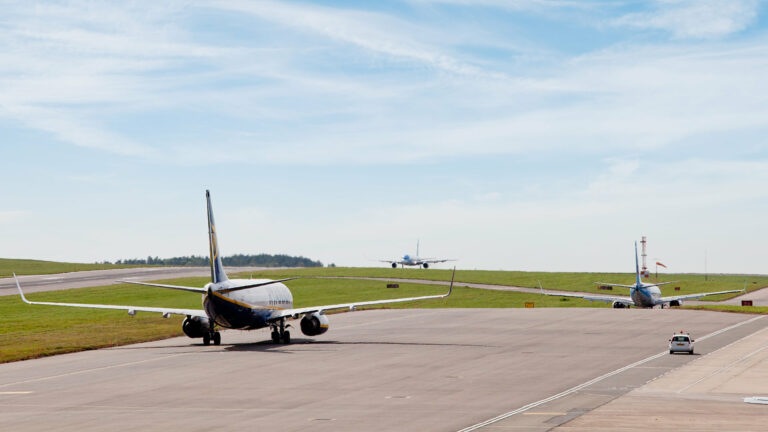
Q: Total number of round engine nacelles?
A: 6